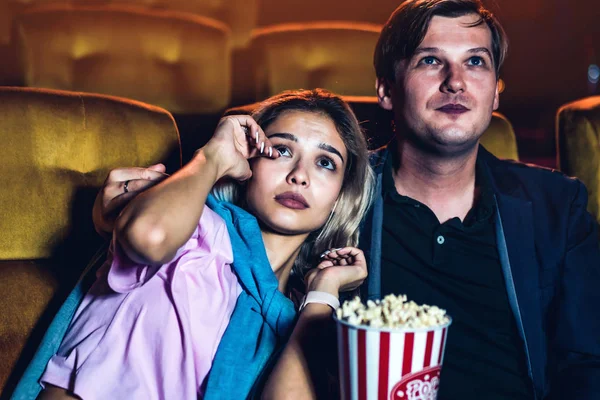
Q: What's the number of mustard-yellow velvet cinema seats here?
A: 5